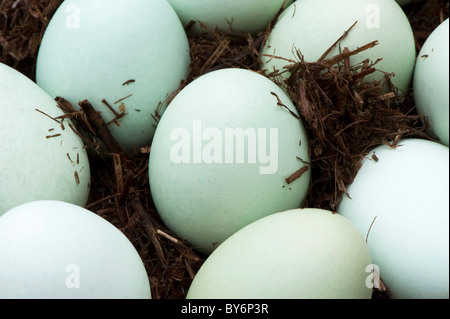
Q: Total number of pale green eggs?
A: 9